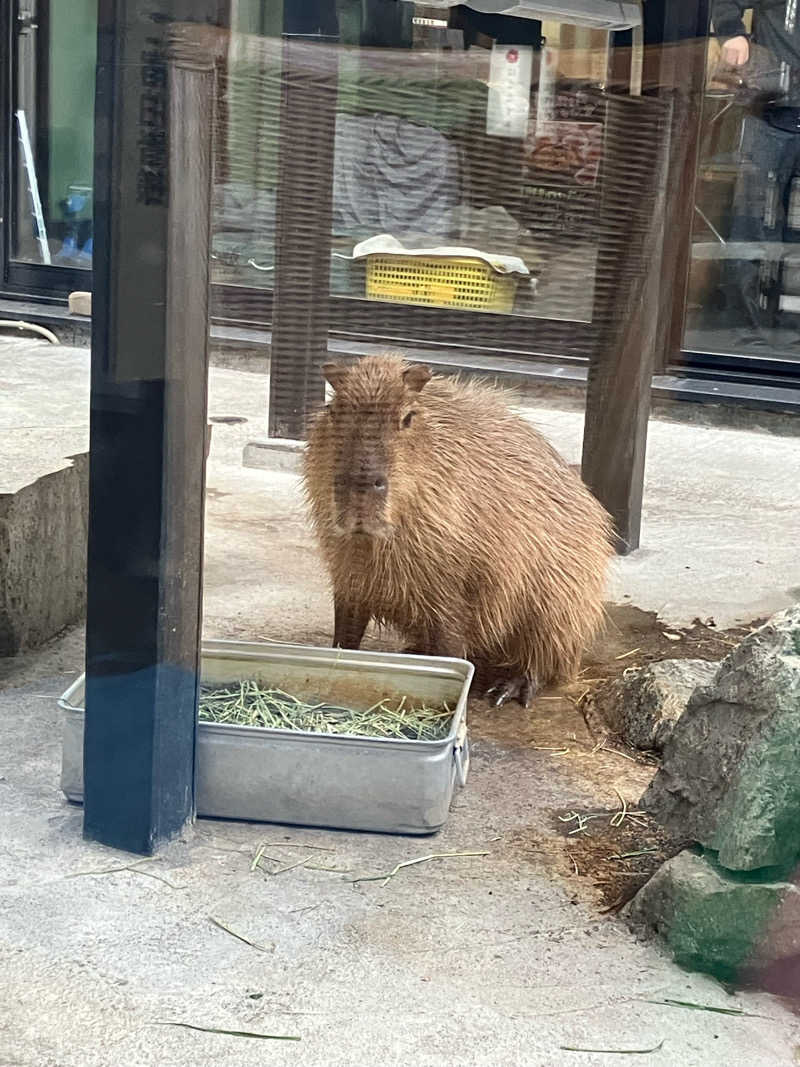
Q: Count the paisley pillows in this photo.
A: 0